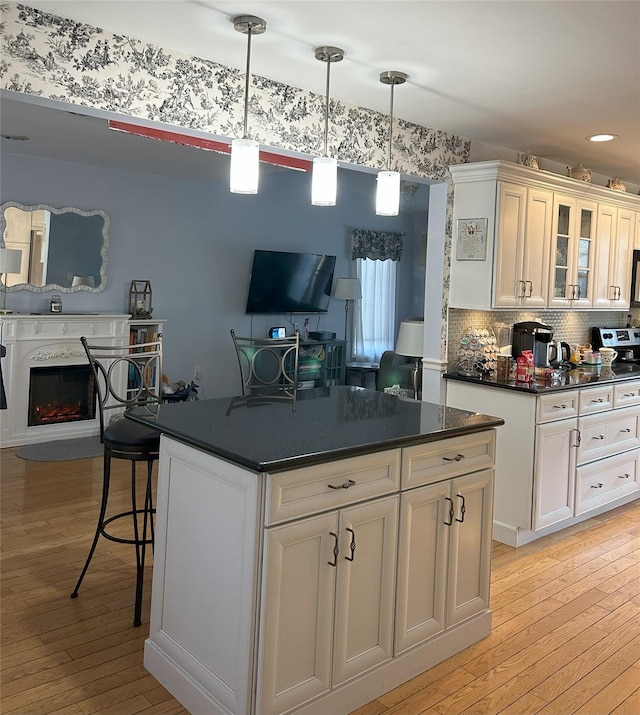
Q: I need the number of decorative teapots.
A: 3